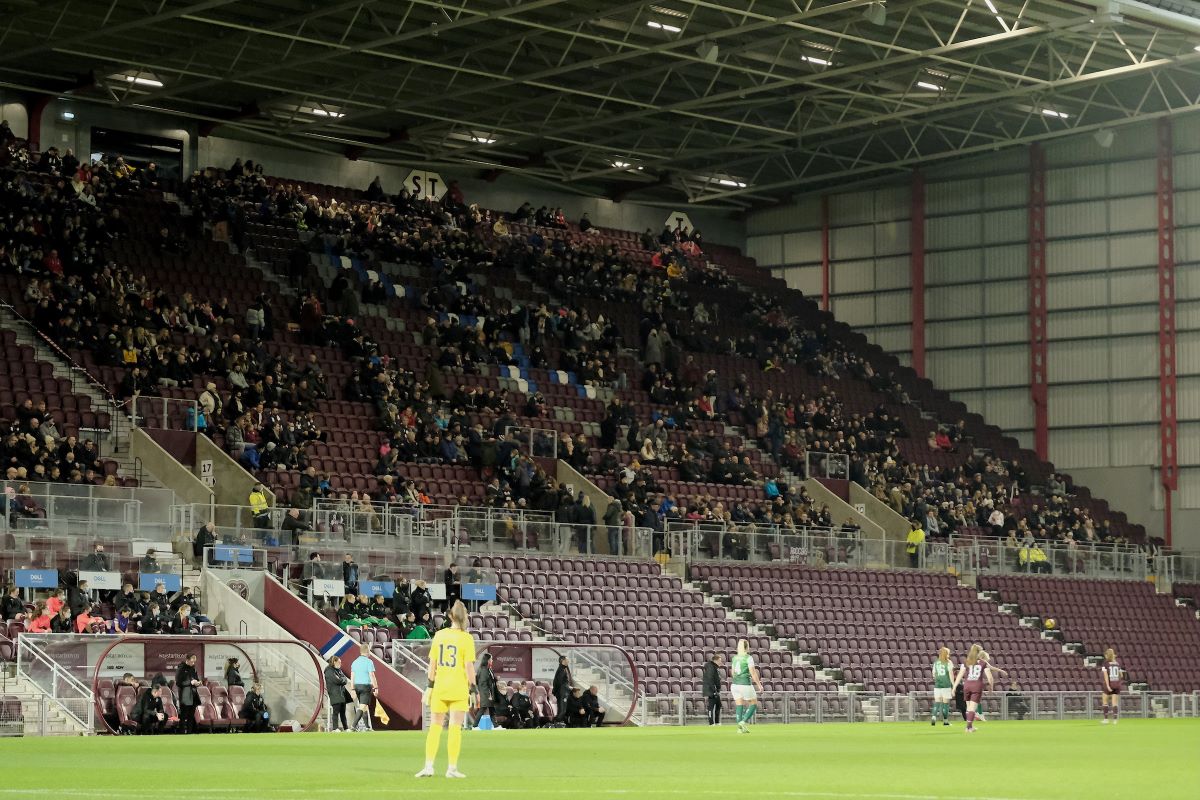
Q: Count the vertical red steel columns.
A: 4